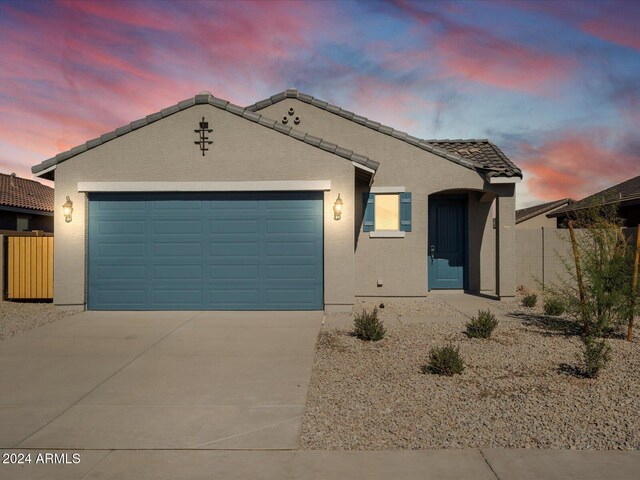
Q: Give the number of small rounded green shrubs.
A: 6